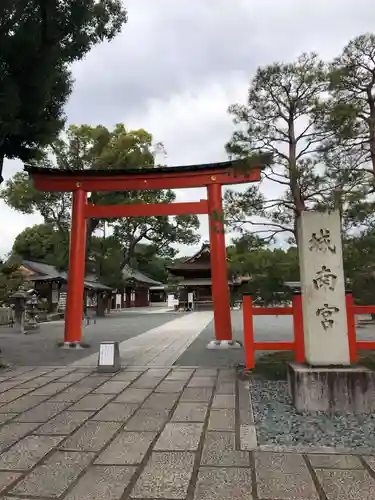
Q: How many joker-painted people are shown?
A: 0